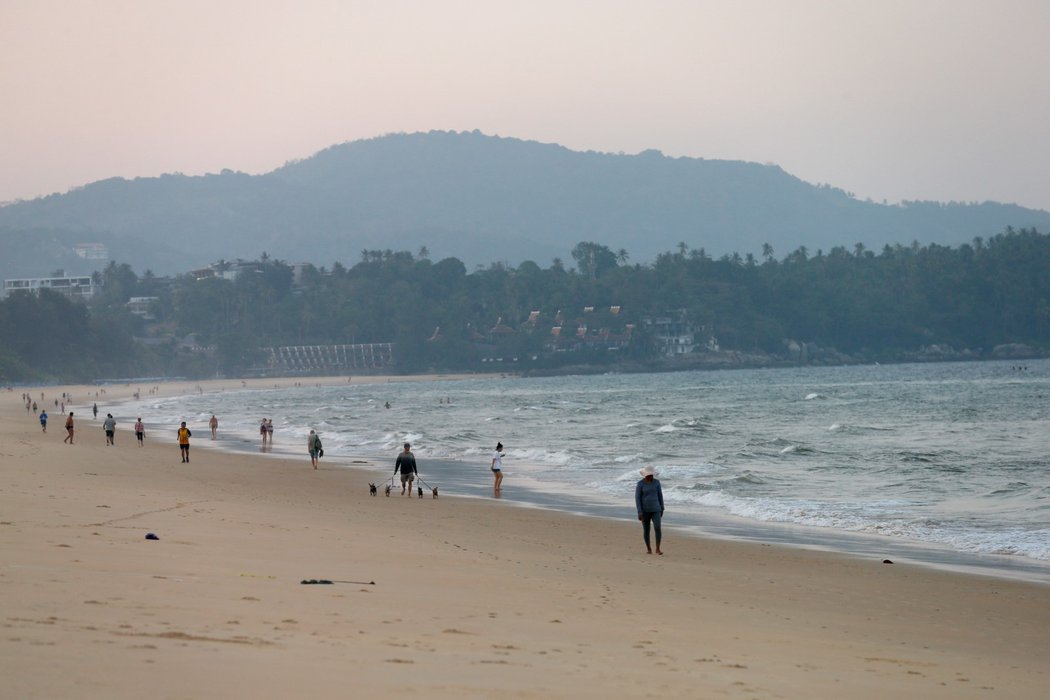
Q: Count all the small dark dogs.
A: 4